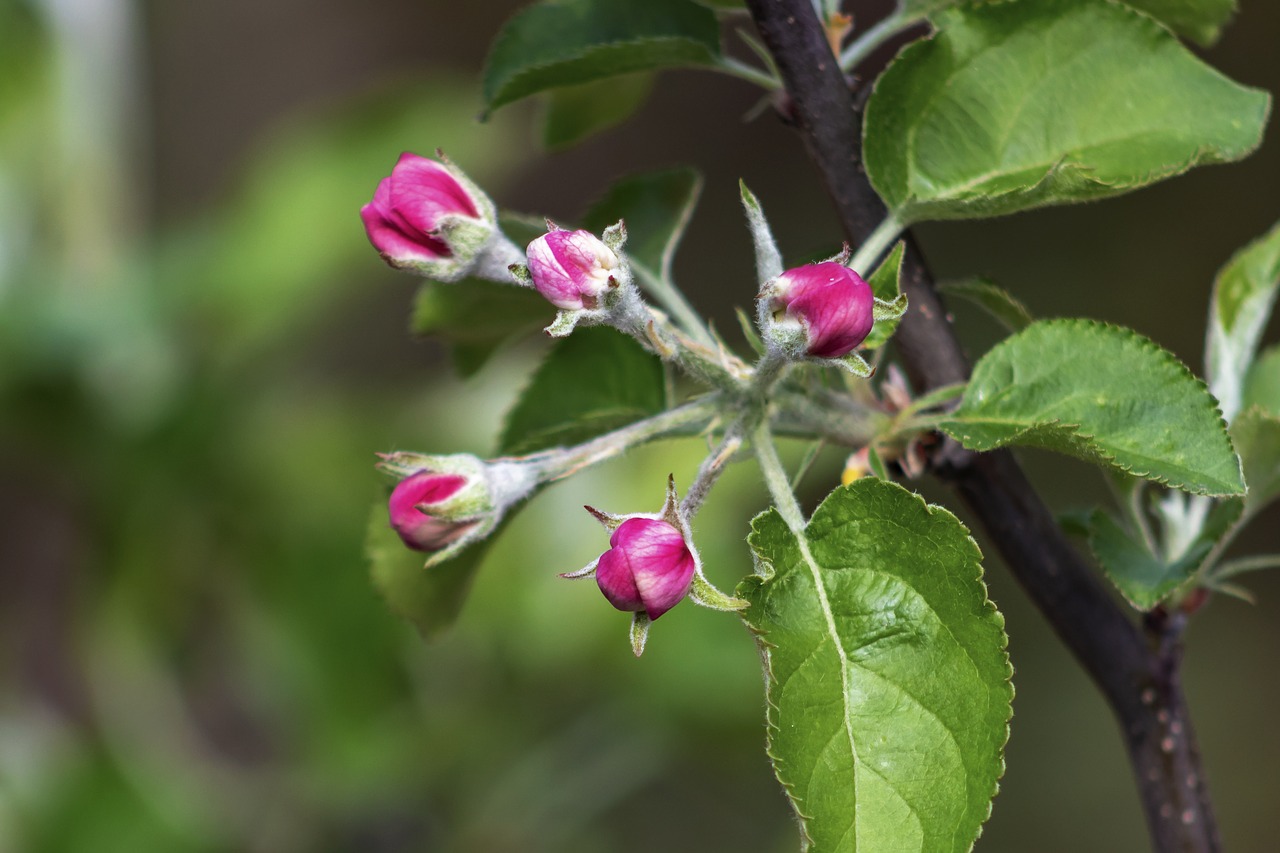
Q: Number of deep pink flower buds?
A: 5